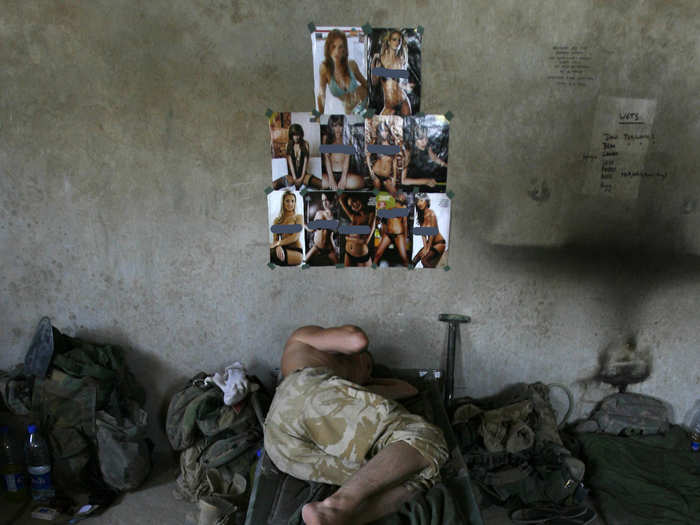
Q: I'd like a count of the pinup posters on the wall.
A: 11